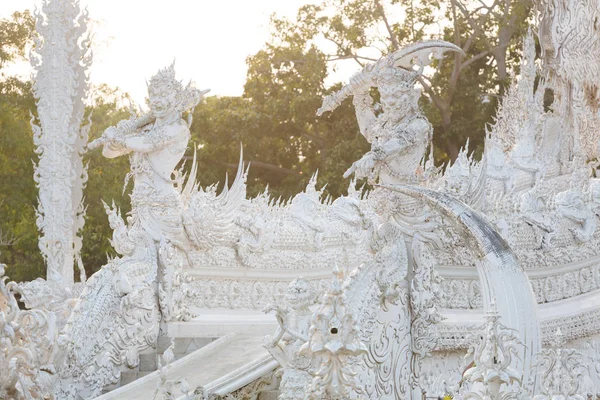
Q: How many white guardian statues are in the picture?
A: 2